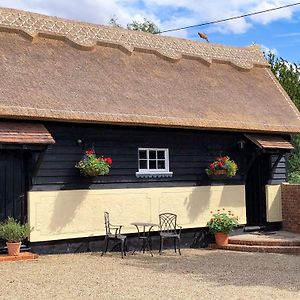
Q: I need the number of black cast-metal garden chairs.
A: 2